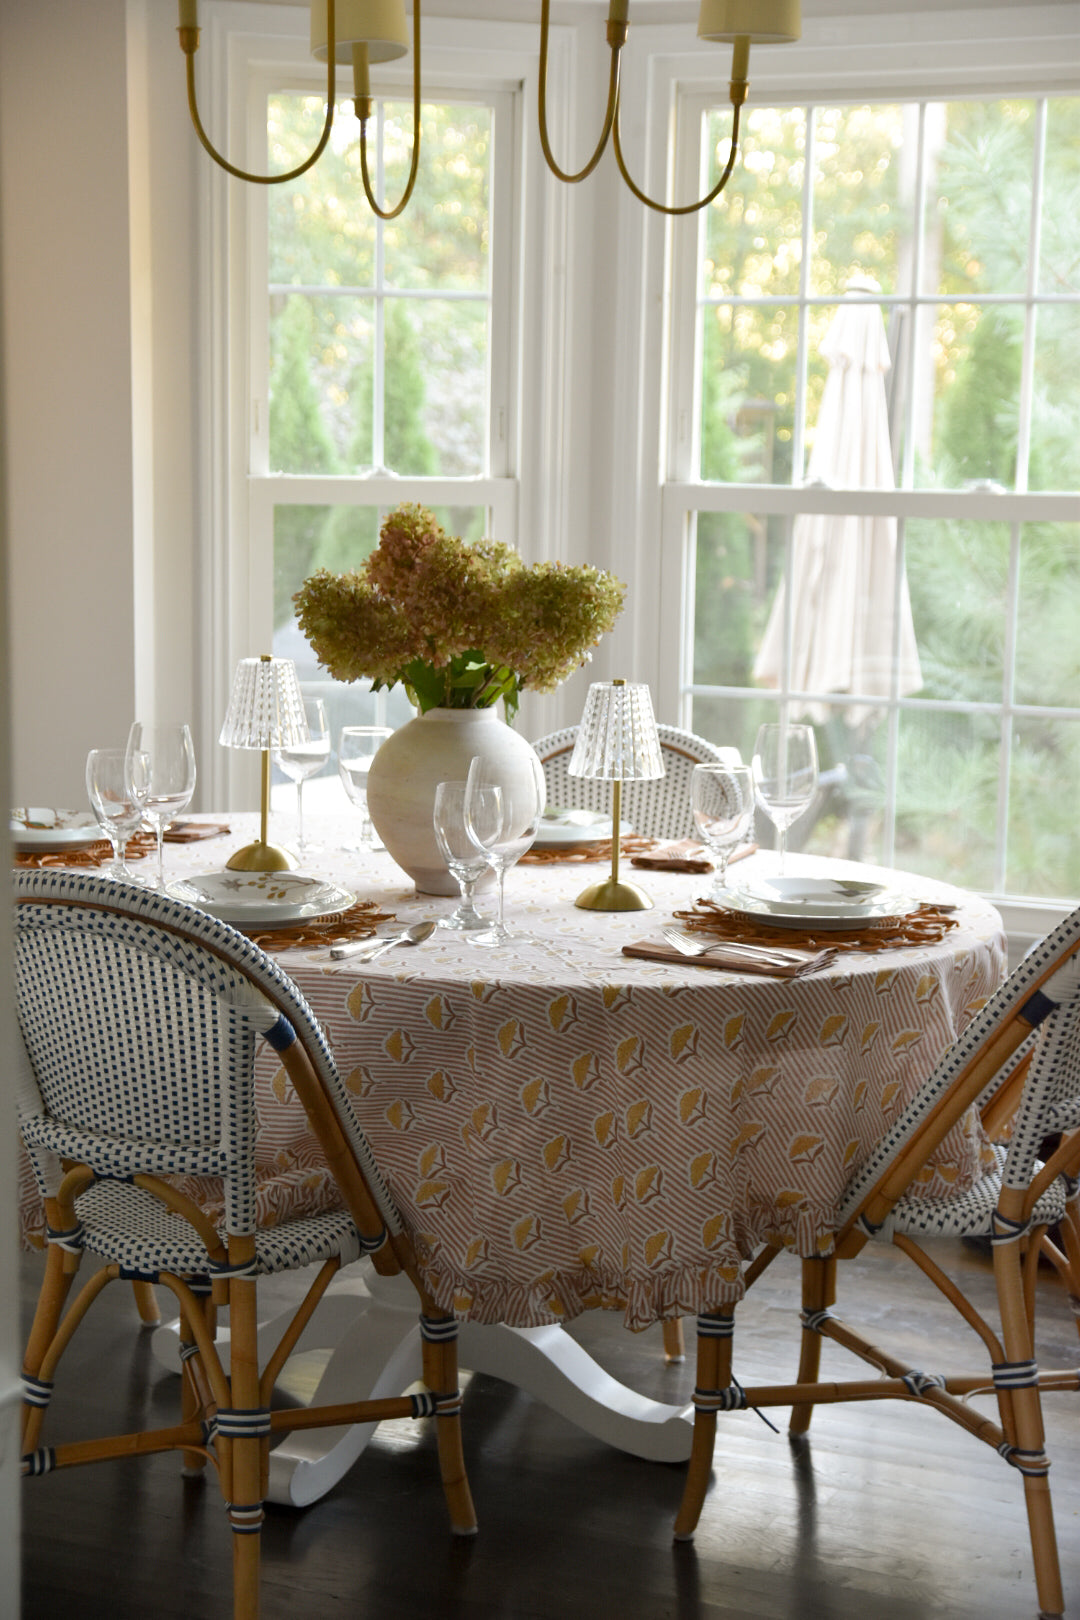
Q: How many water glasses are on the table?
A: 4